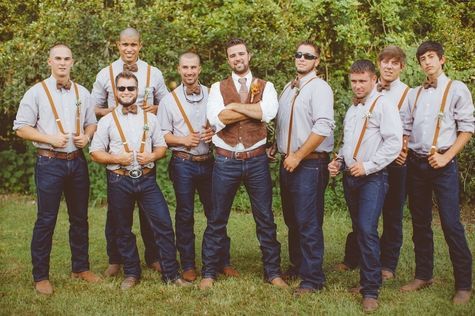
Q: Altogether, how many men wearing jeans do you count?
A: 9